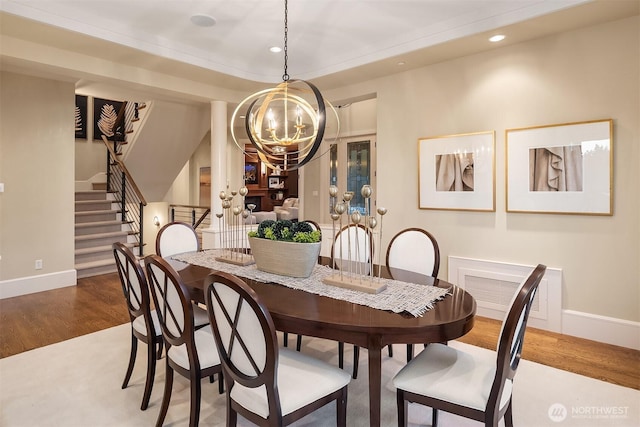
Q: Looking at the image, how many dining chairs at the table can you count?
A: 8